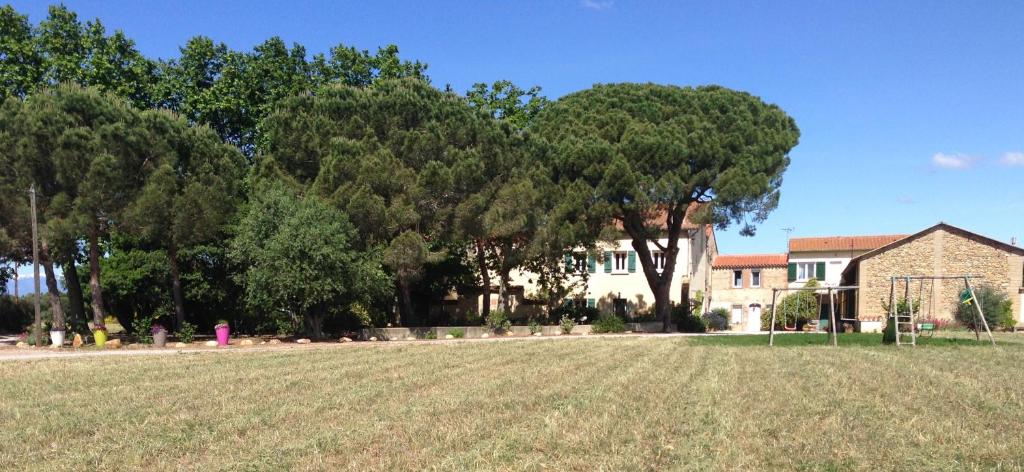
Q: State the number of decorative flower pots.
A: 4